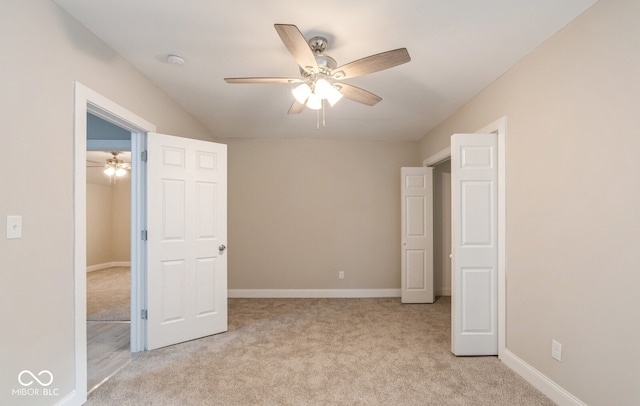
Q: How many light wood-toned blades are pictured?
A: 5